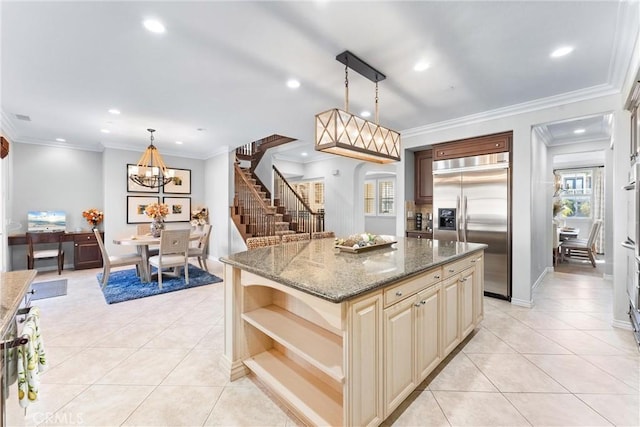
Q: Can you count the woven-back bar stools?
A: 3